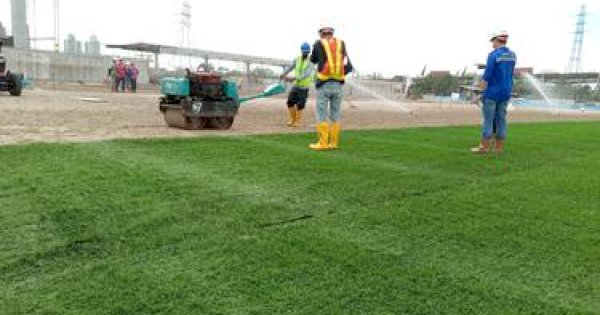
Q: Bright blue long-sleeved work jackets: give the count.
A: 1